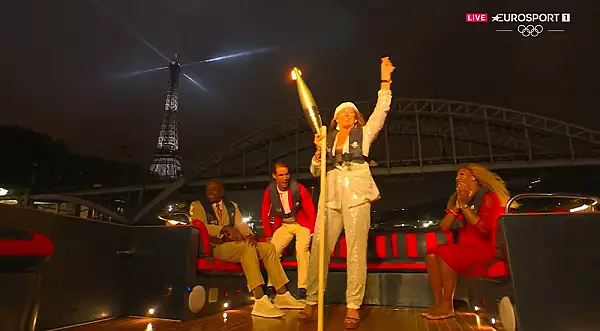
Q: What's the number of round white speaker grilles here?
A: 2